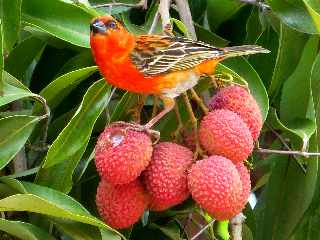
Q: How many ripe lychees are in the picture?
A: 7